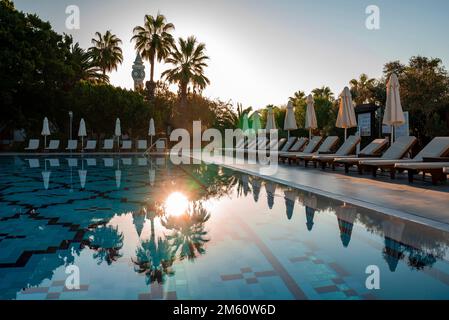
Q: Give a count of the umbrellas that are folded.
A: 11